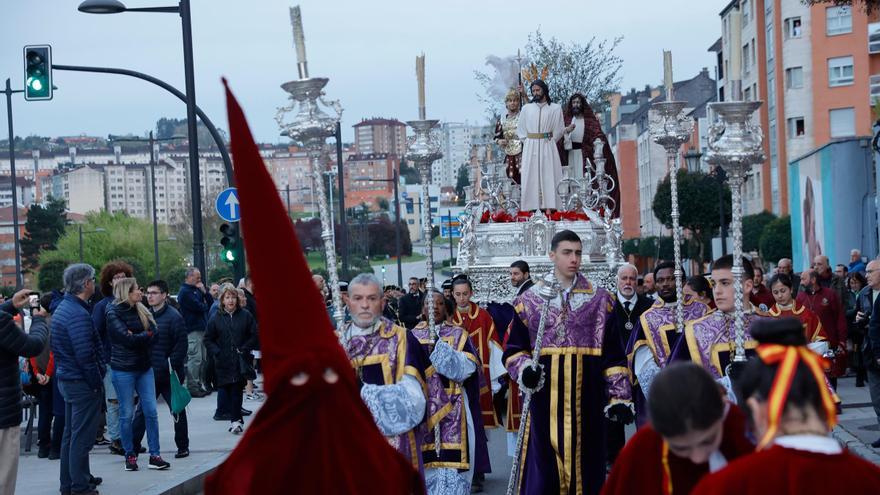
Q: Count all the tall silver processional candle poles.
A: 4